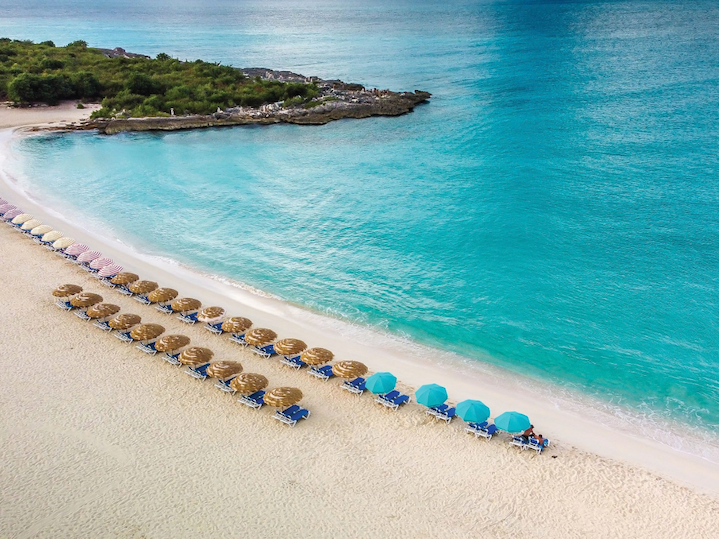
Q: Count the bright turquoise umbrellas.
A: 4